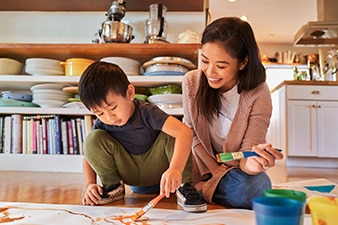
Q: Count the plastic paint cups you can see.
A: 3